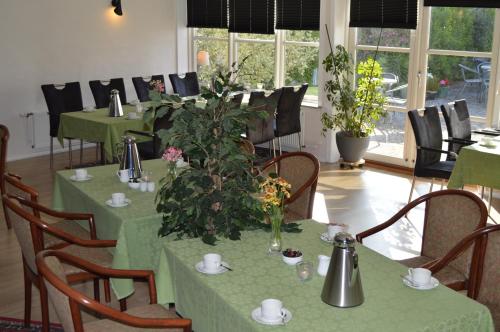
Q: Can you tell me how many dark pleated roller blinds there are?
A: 5